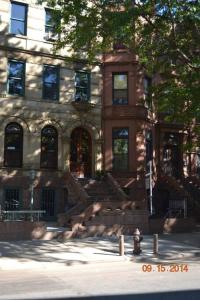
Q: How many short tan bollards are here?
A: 2